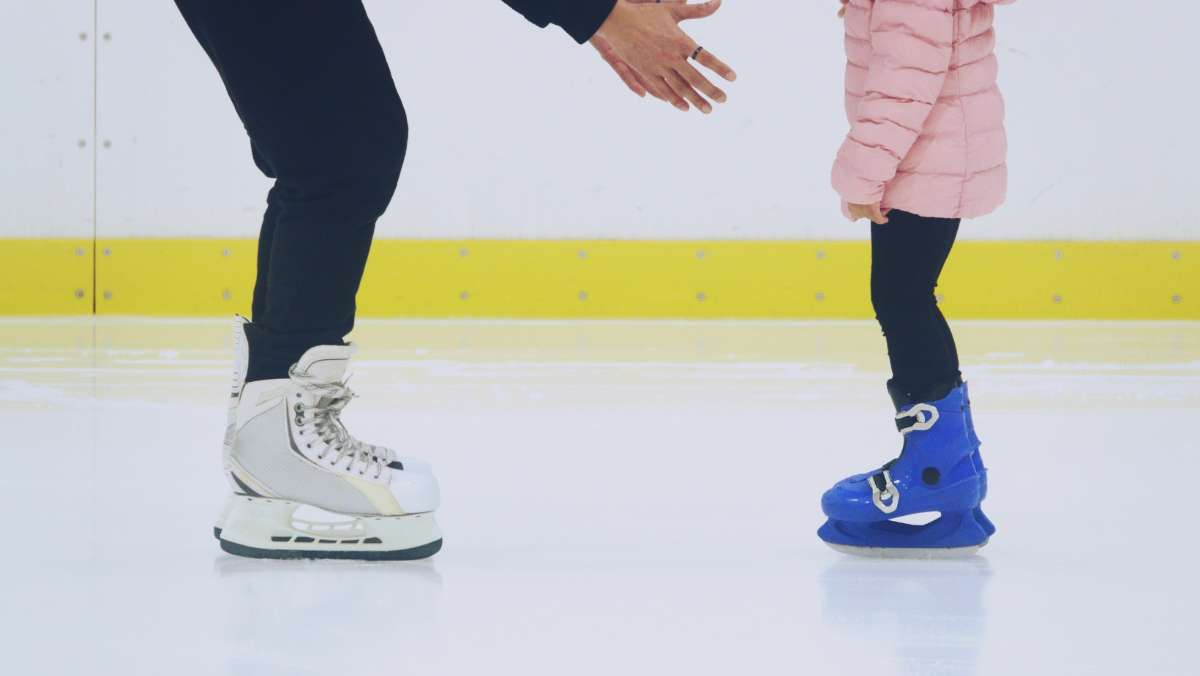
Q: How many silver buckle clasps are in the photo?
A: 2